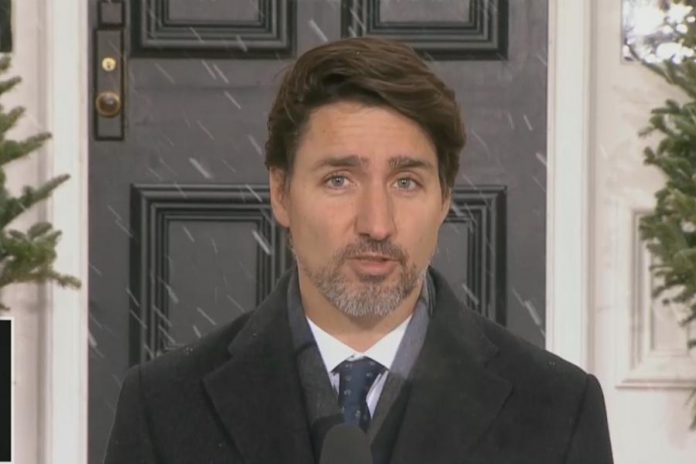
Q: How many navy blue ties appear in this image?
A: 1